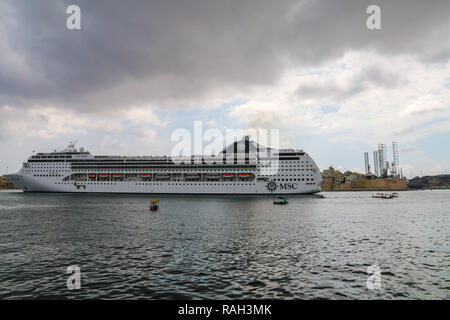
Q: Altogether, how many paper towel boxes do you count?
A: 0